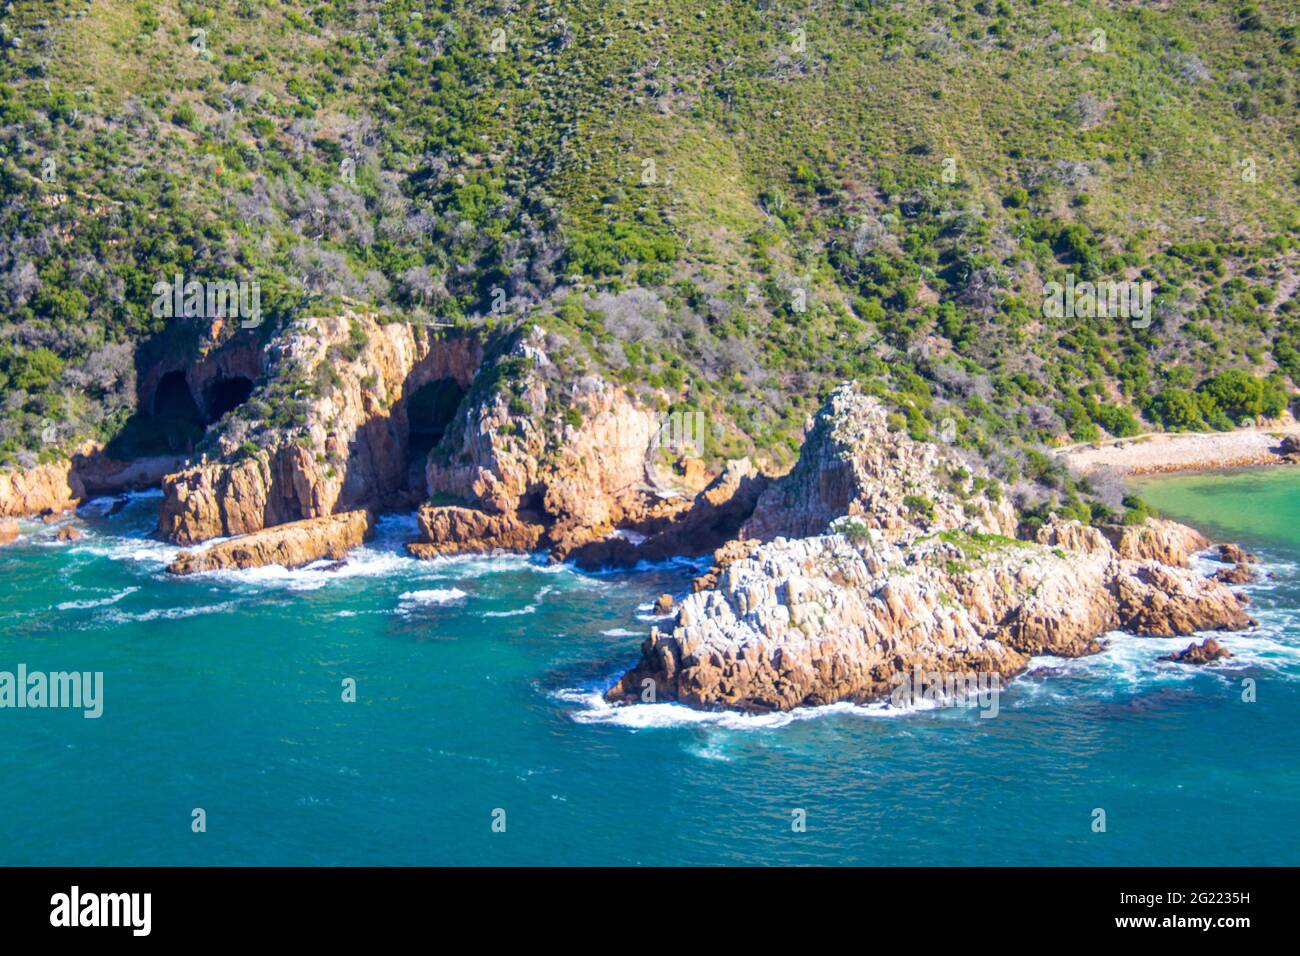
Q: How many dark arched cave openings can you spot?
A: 3